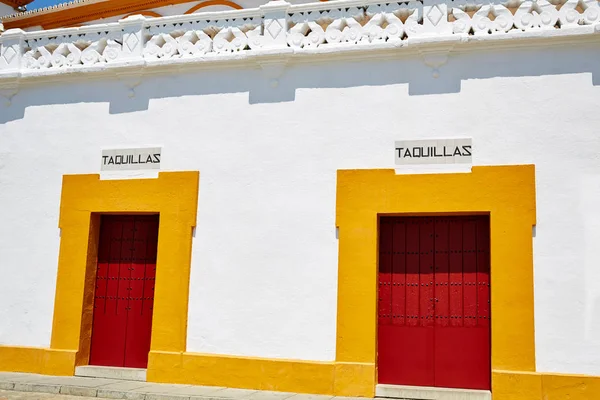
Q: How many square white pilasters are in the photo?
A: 4